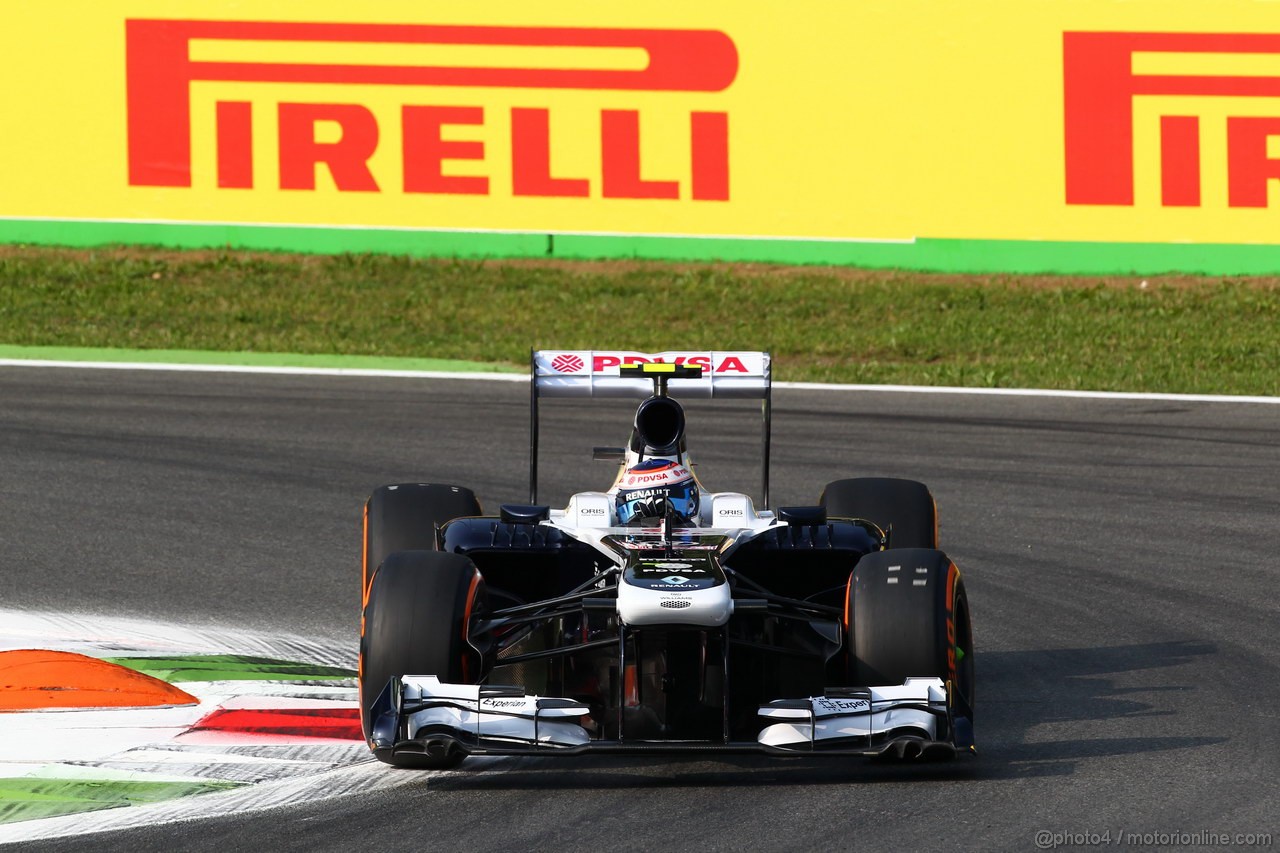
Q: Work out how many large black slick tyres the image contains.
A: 4